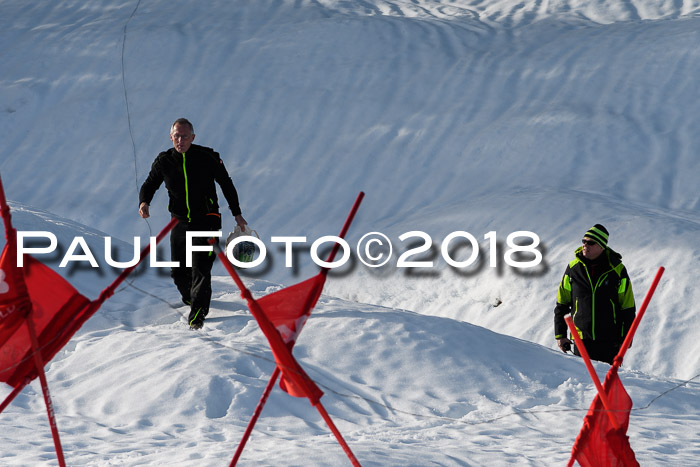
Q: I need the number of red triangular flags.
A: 3